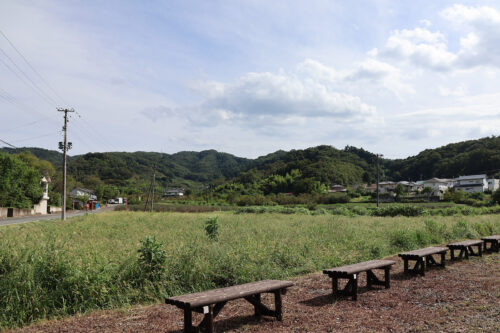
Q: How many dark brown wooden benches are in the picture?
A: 5